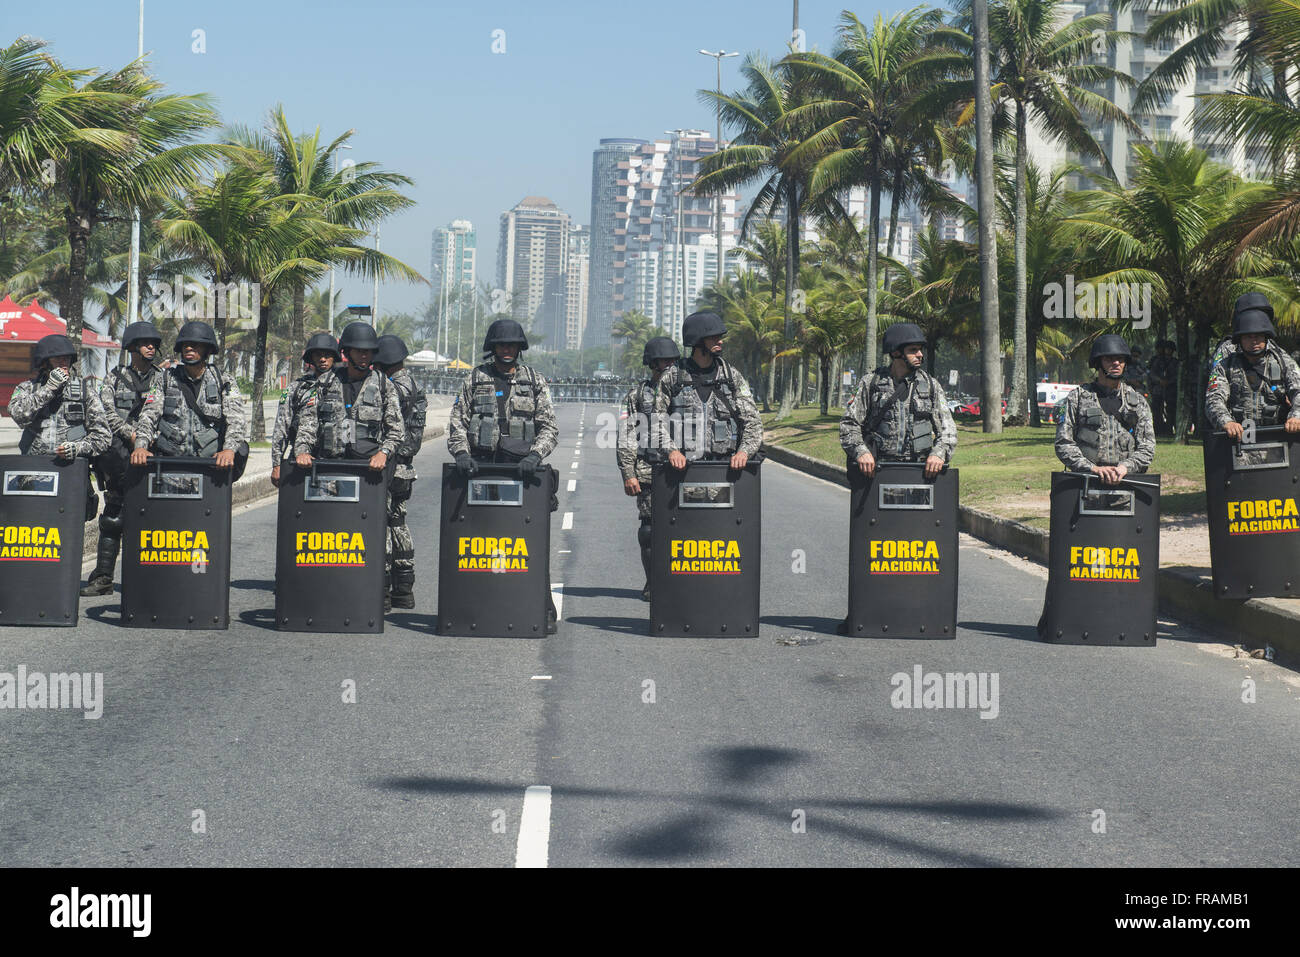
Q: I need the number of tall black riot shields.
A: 8